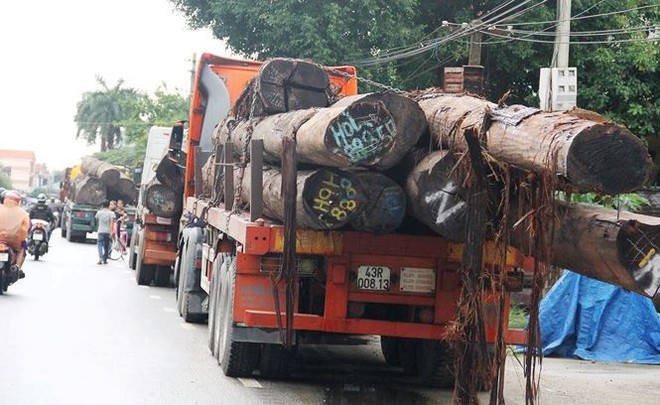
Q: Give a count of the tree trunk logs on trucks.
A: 12